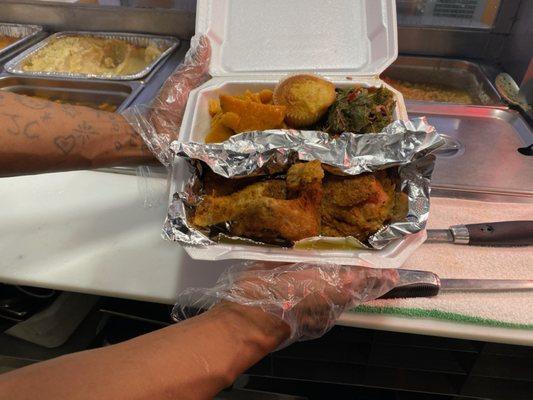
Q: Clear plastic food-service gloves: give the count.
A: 2